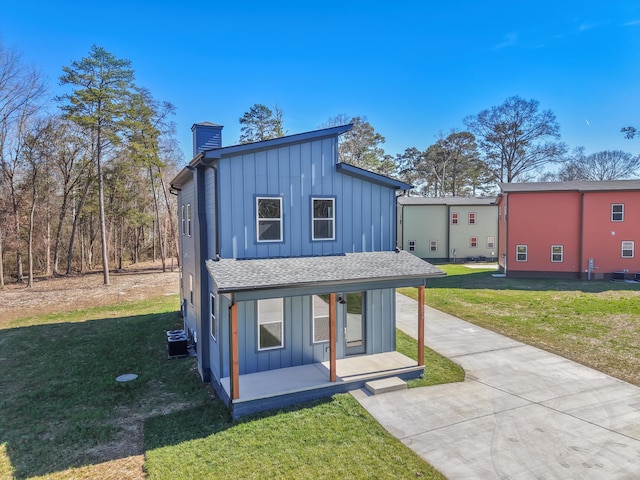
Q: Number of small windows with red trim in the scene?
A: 3